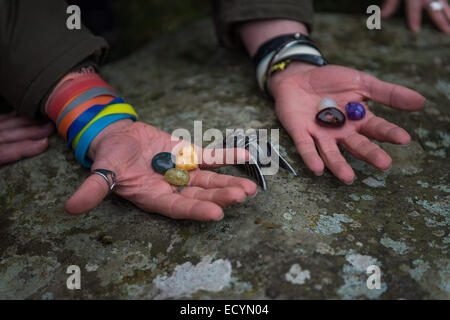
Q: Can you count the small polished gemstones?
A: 6